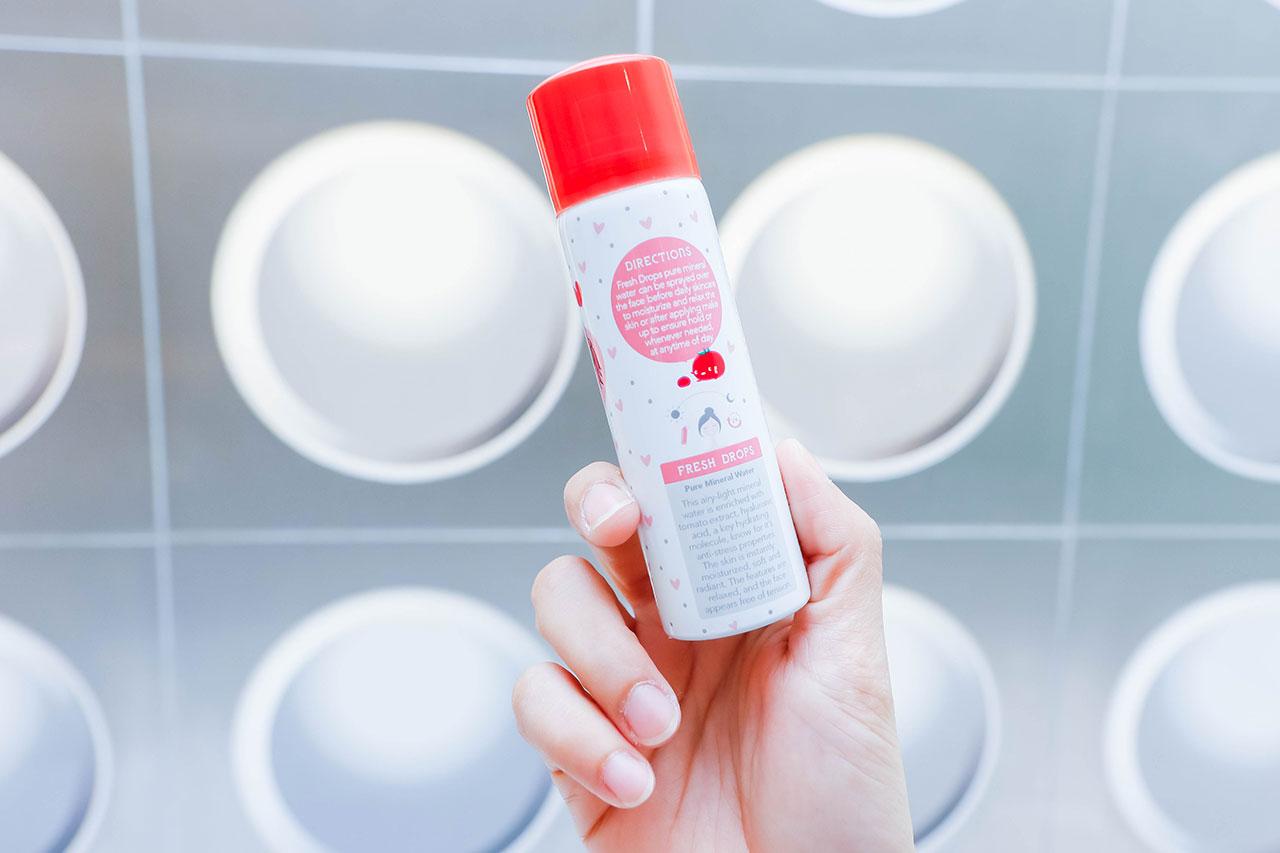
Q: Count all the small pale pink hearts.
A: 11